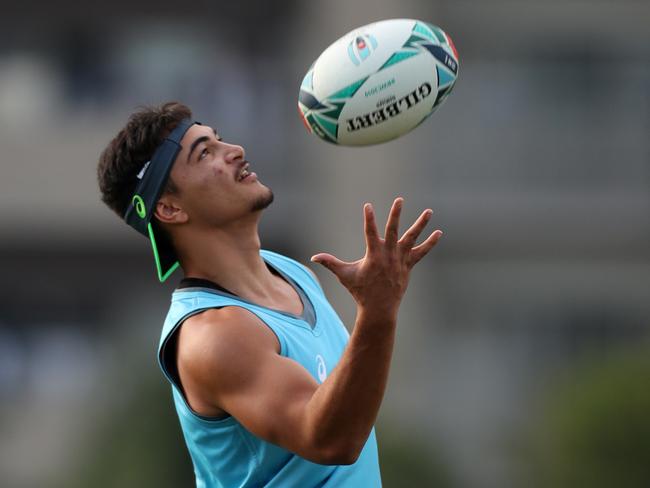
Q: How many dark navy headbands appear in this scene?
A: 1